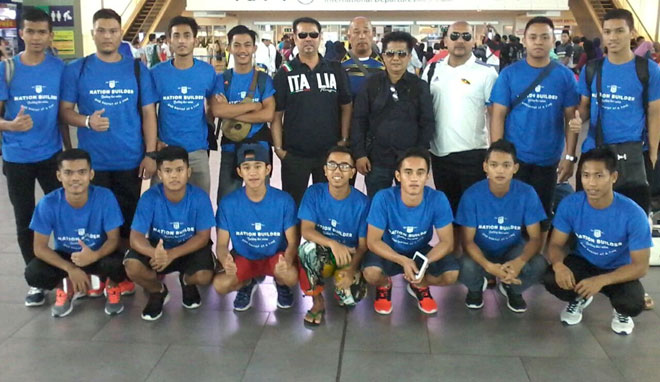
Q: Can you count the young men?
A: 13